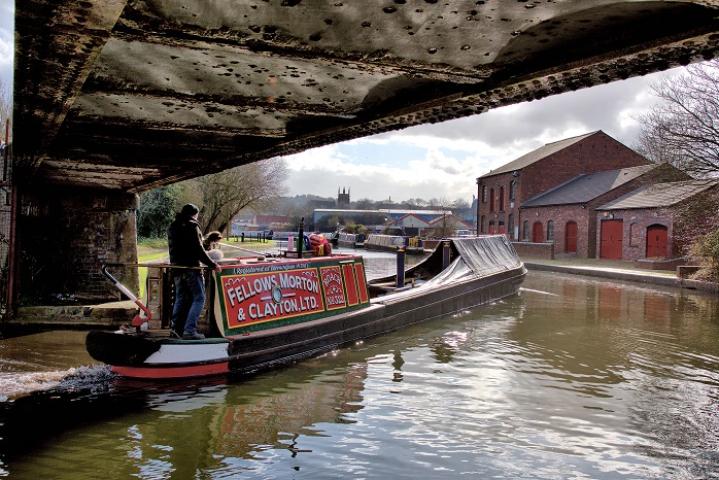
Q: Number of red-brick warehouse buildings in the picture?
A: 3